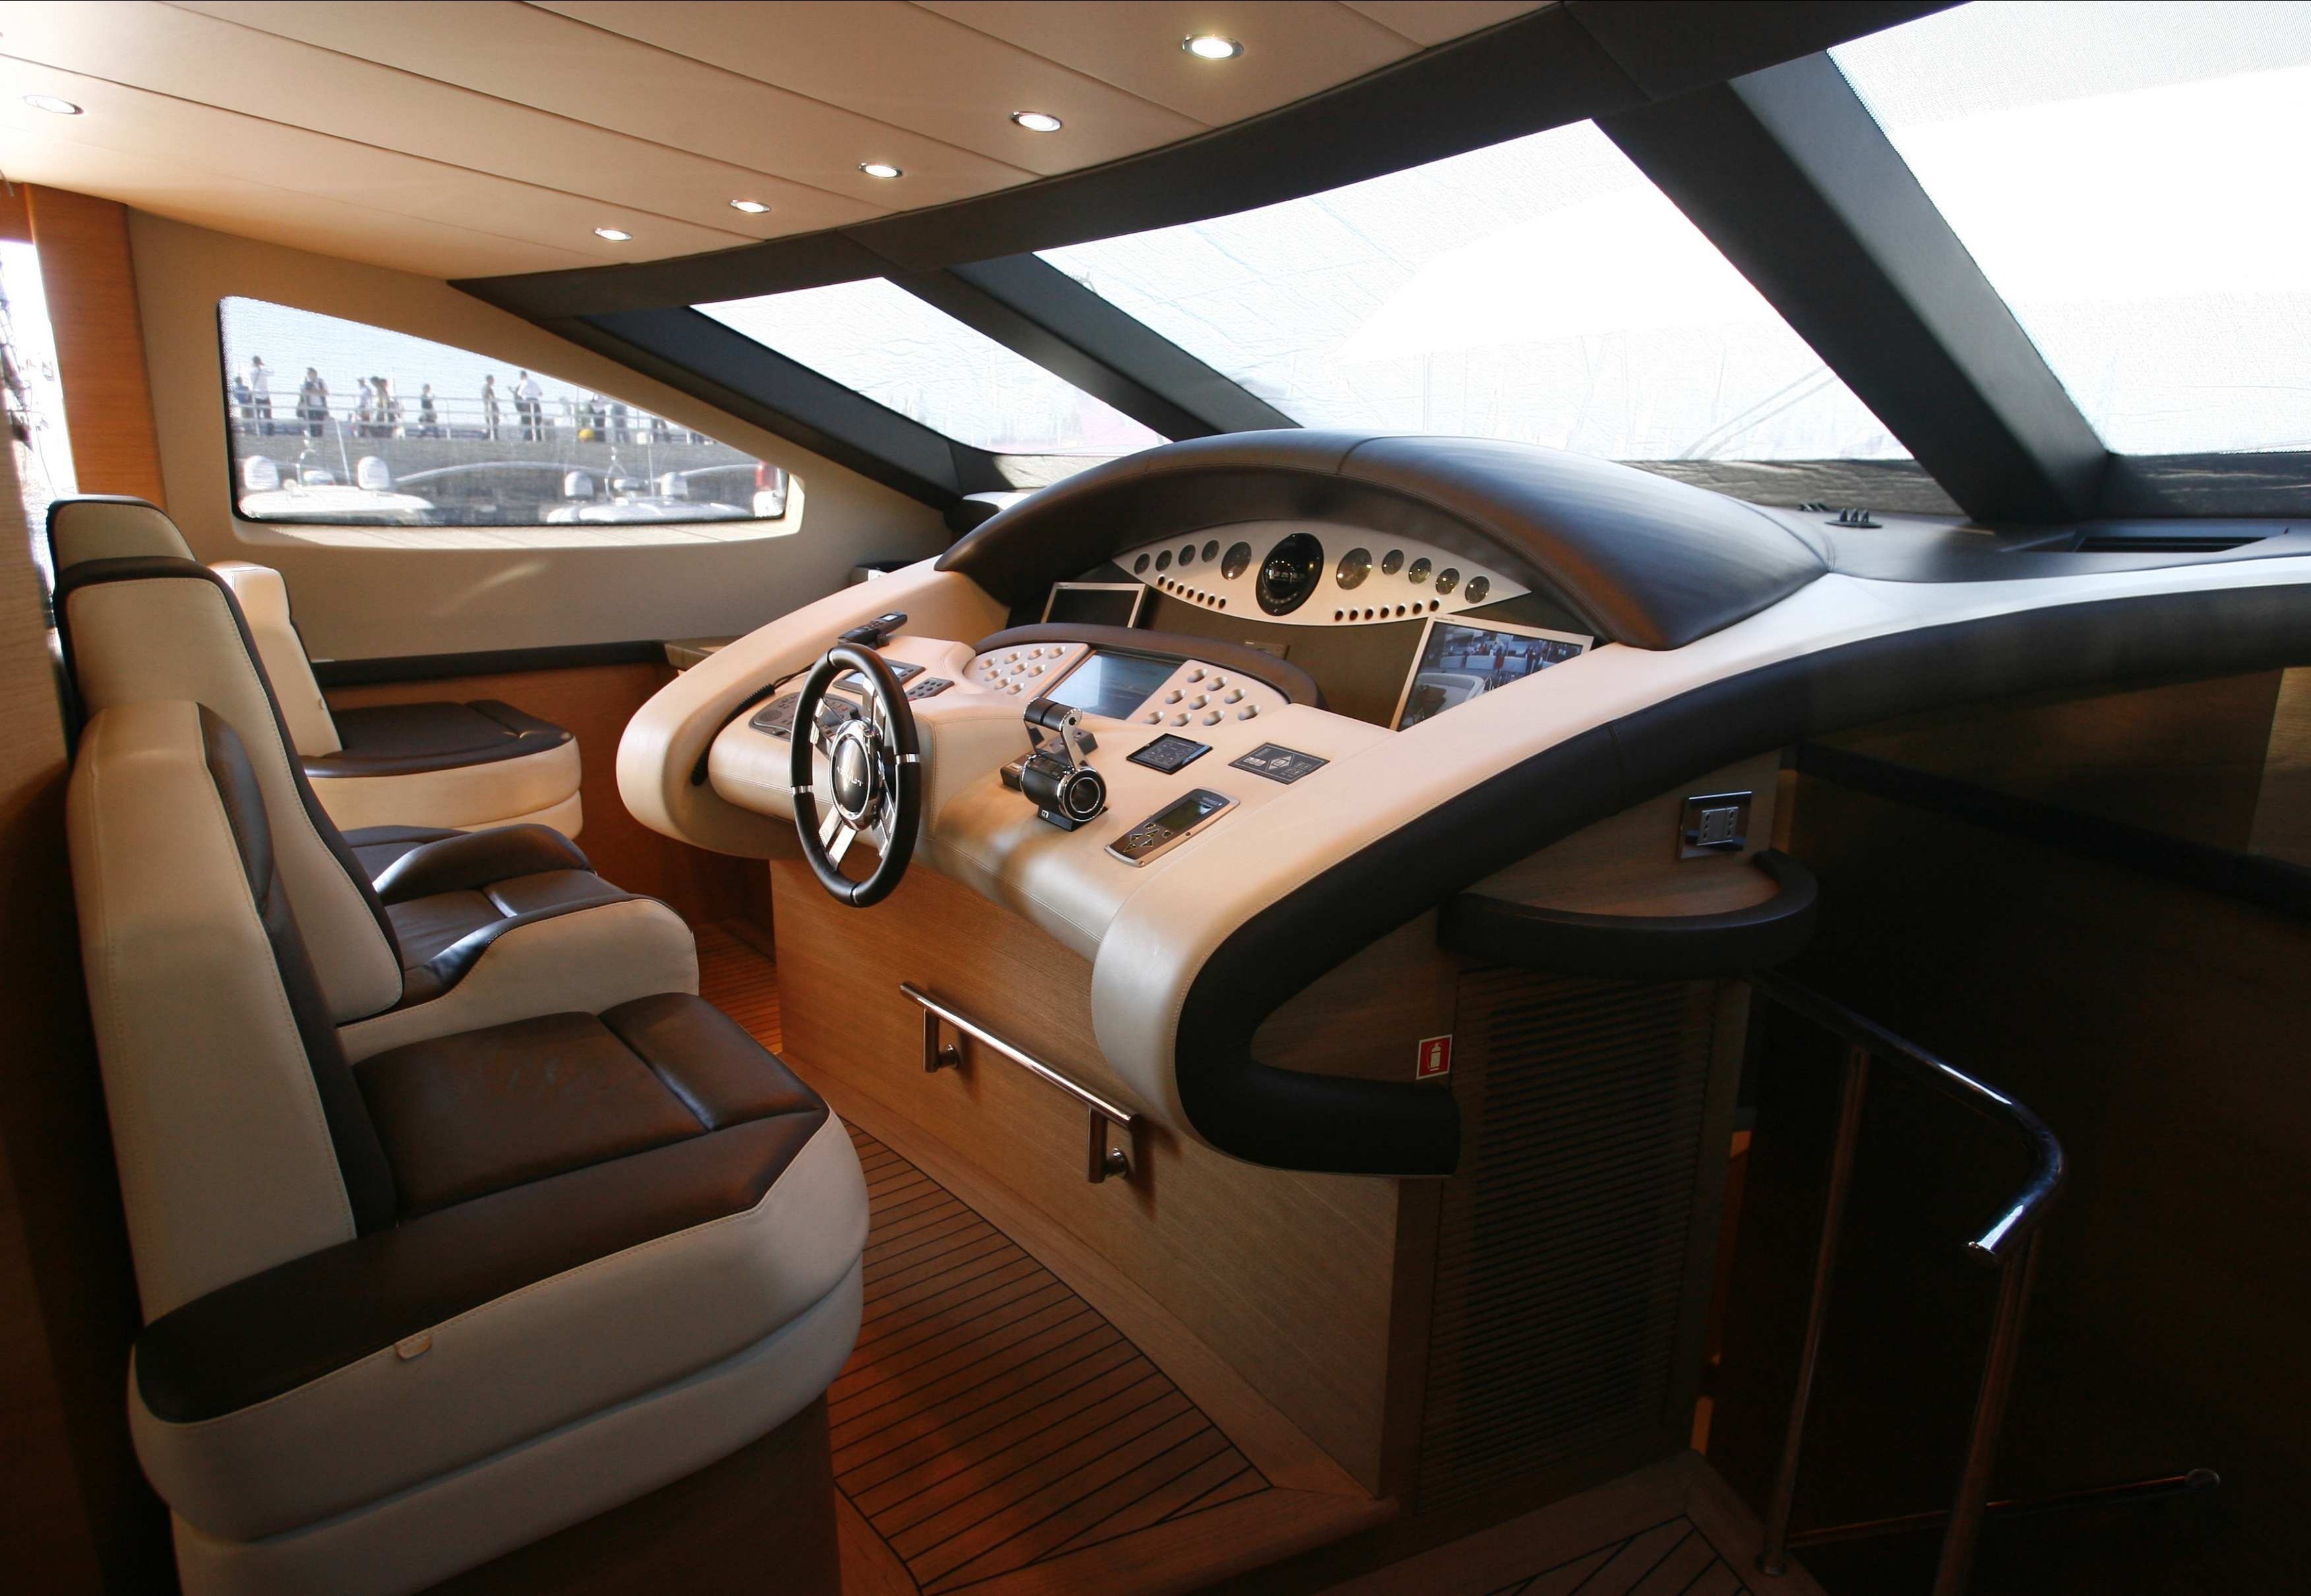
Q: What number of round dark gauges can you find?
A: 11